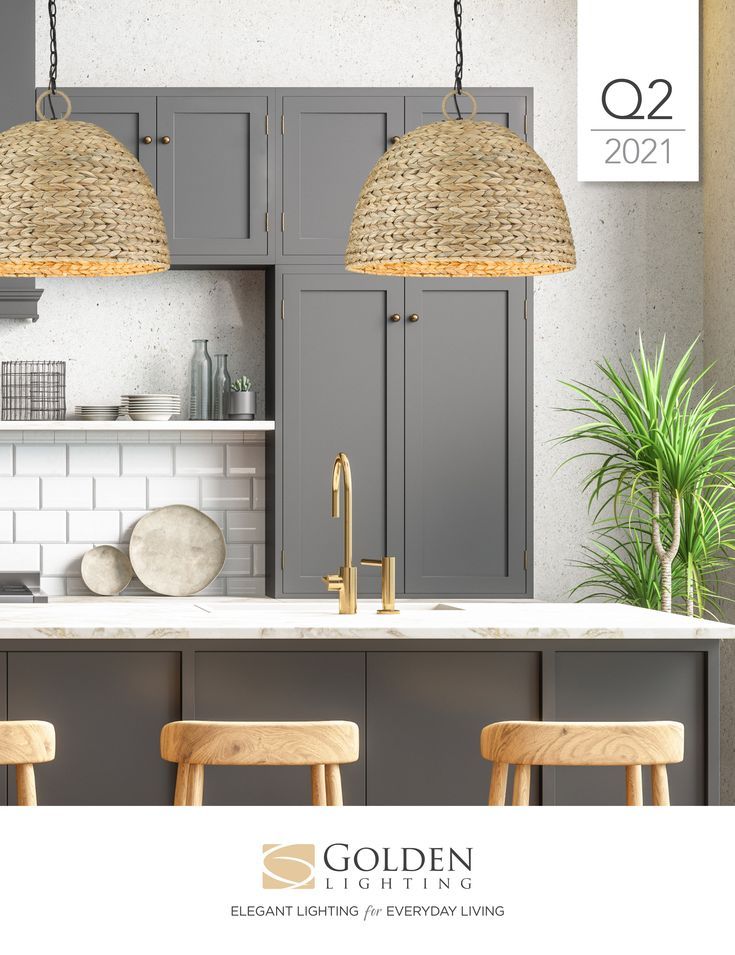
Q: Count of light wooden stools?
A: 3